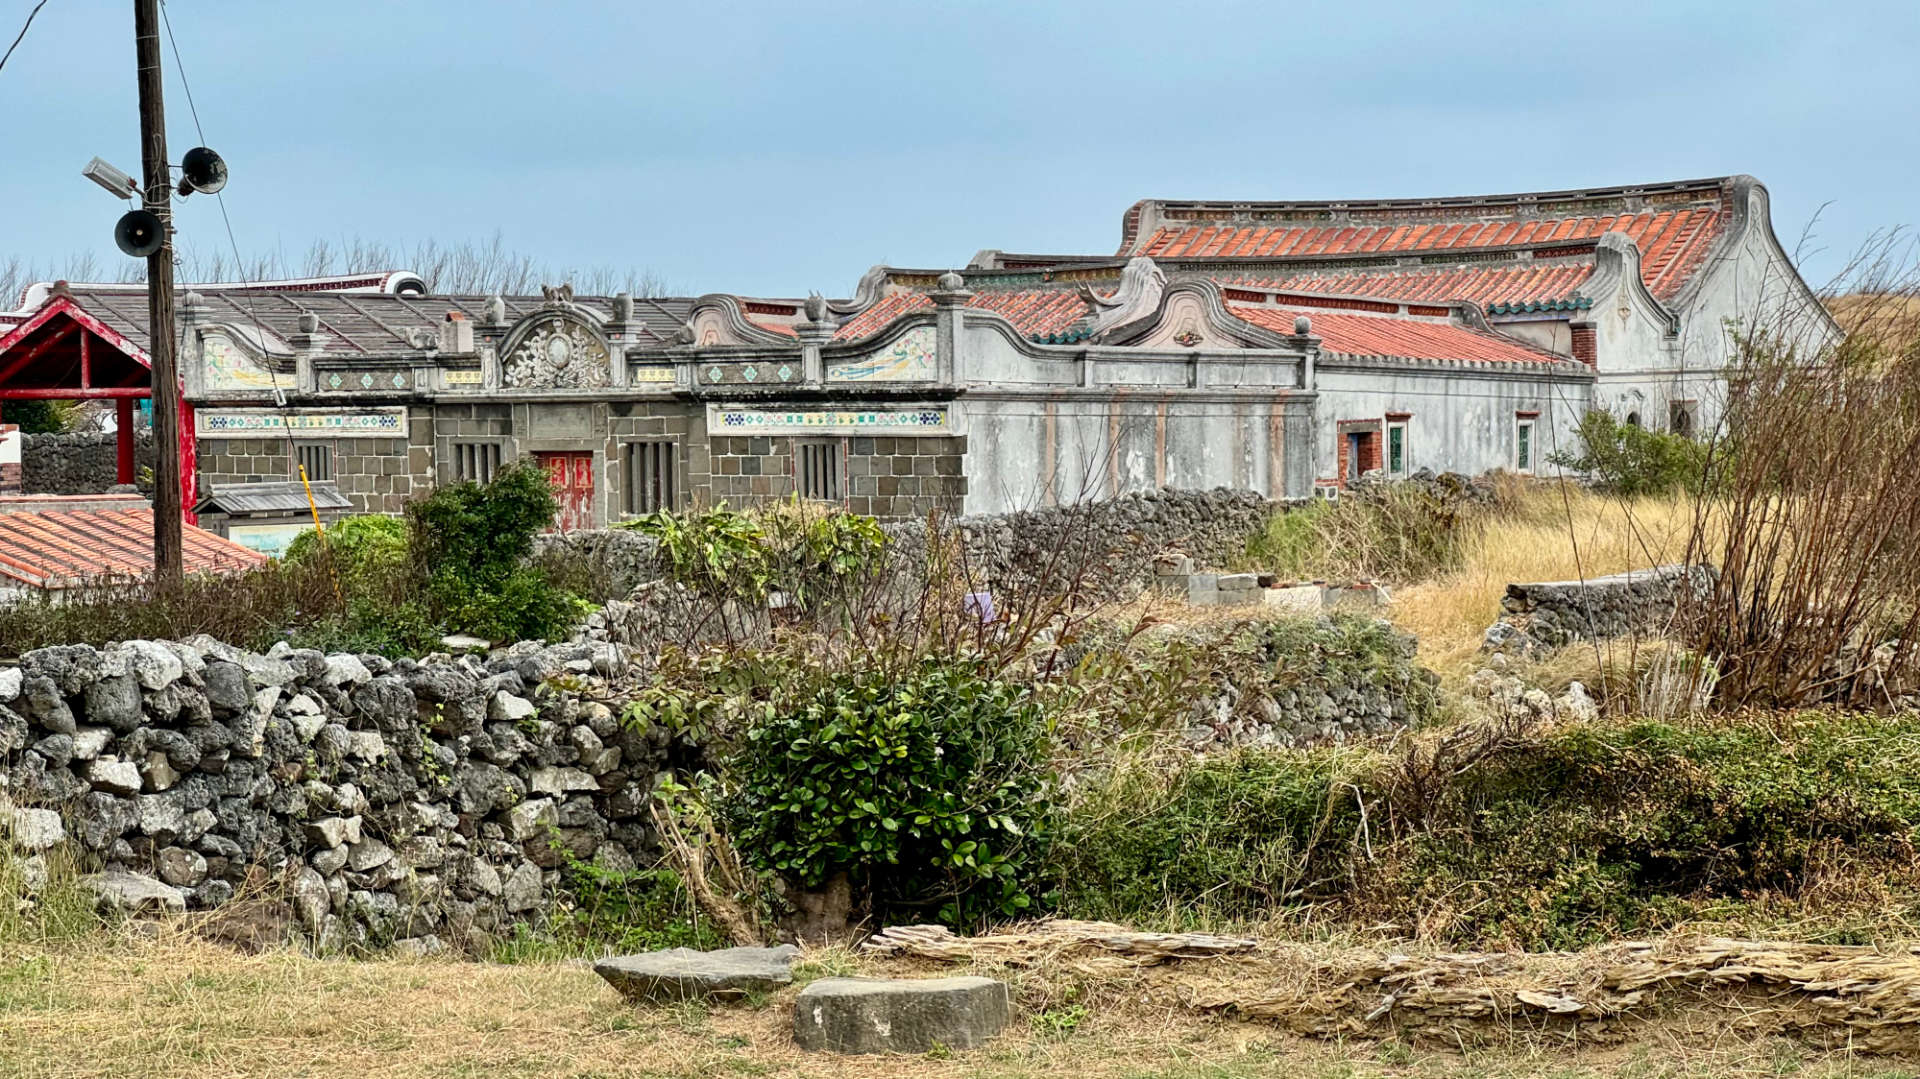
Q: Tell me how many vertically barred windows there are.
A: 4